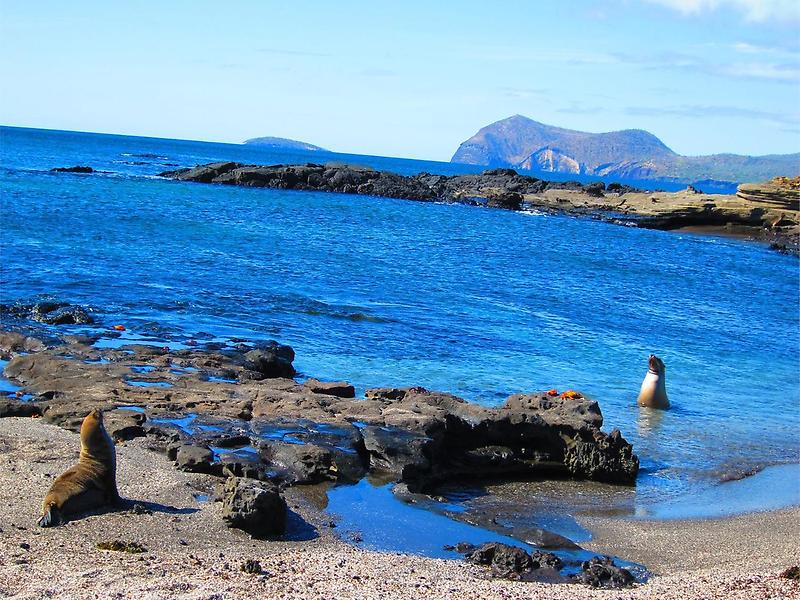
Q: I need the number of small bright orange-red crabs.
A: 3